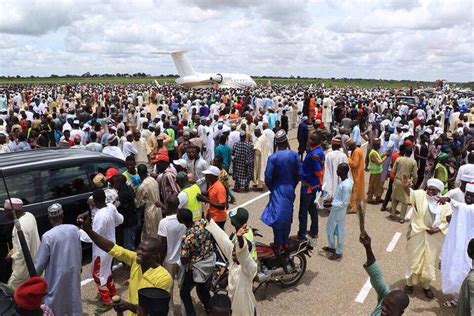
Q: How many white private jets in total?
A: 1